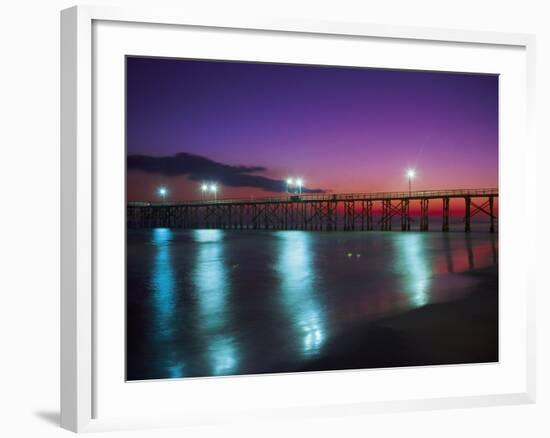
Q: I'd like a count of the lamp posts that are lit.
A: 6